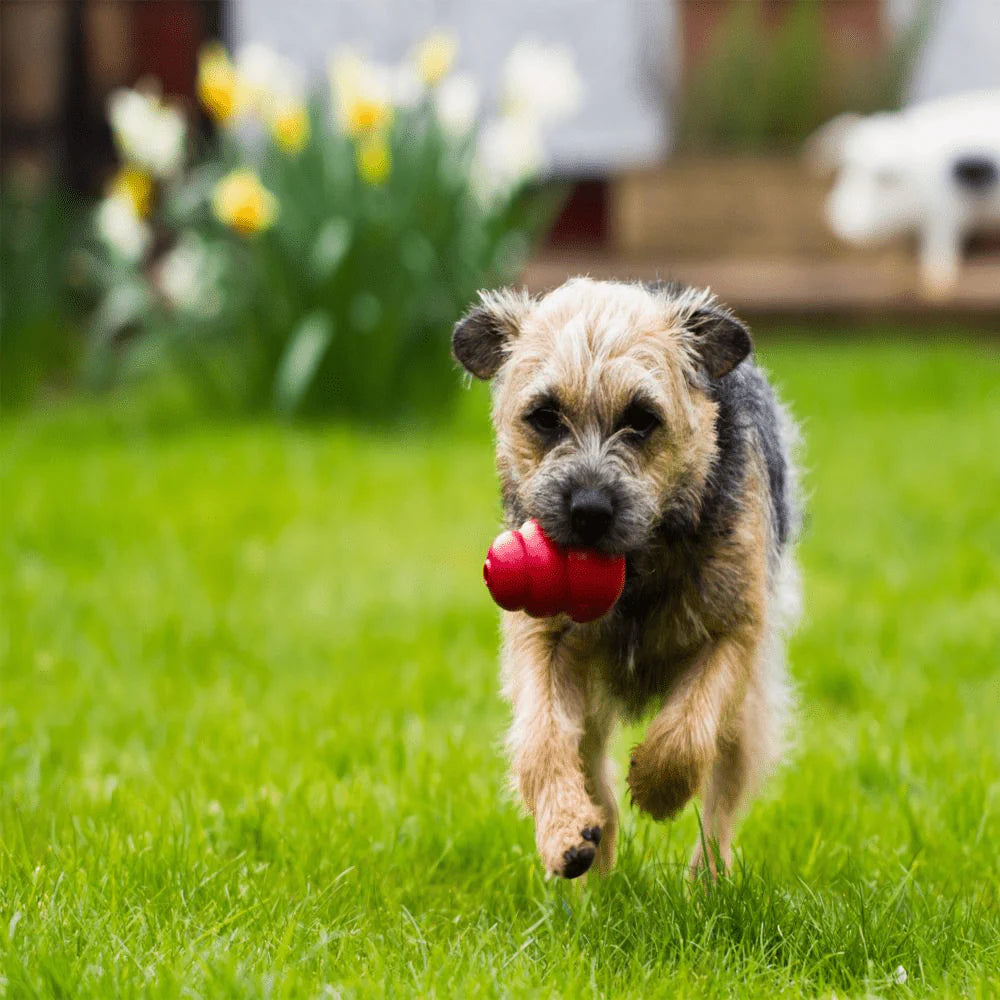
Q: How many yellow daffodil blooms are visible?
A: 7